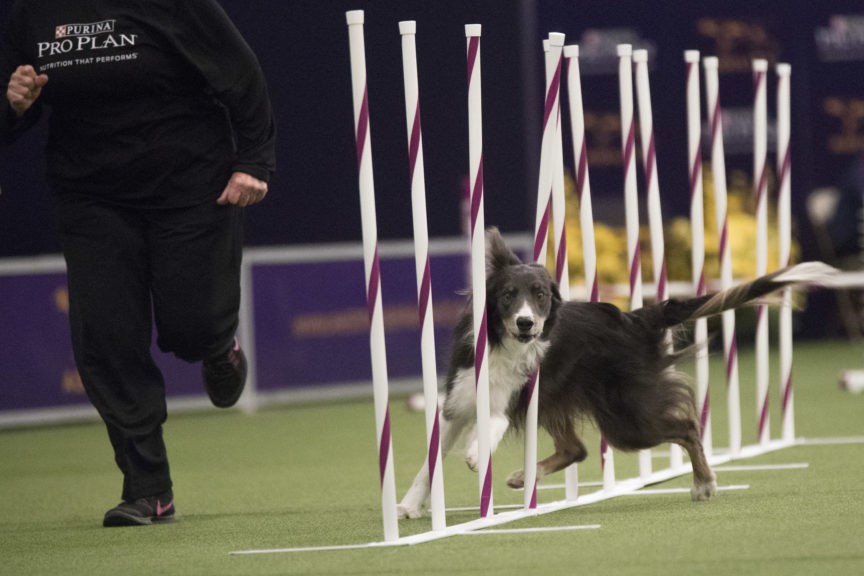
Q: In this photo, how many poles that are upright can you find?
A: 12